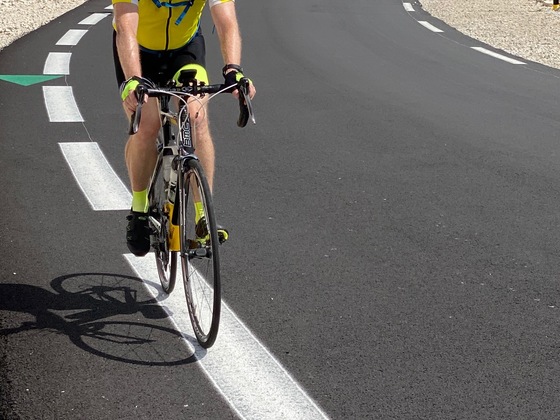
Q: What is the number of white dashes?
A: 10